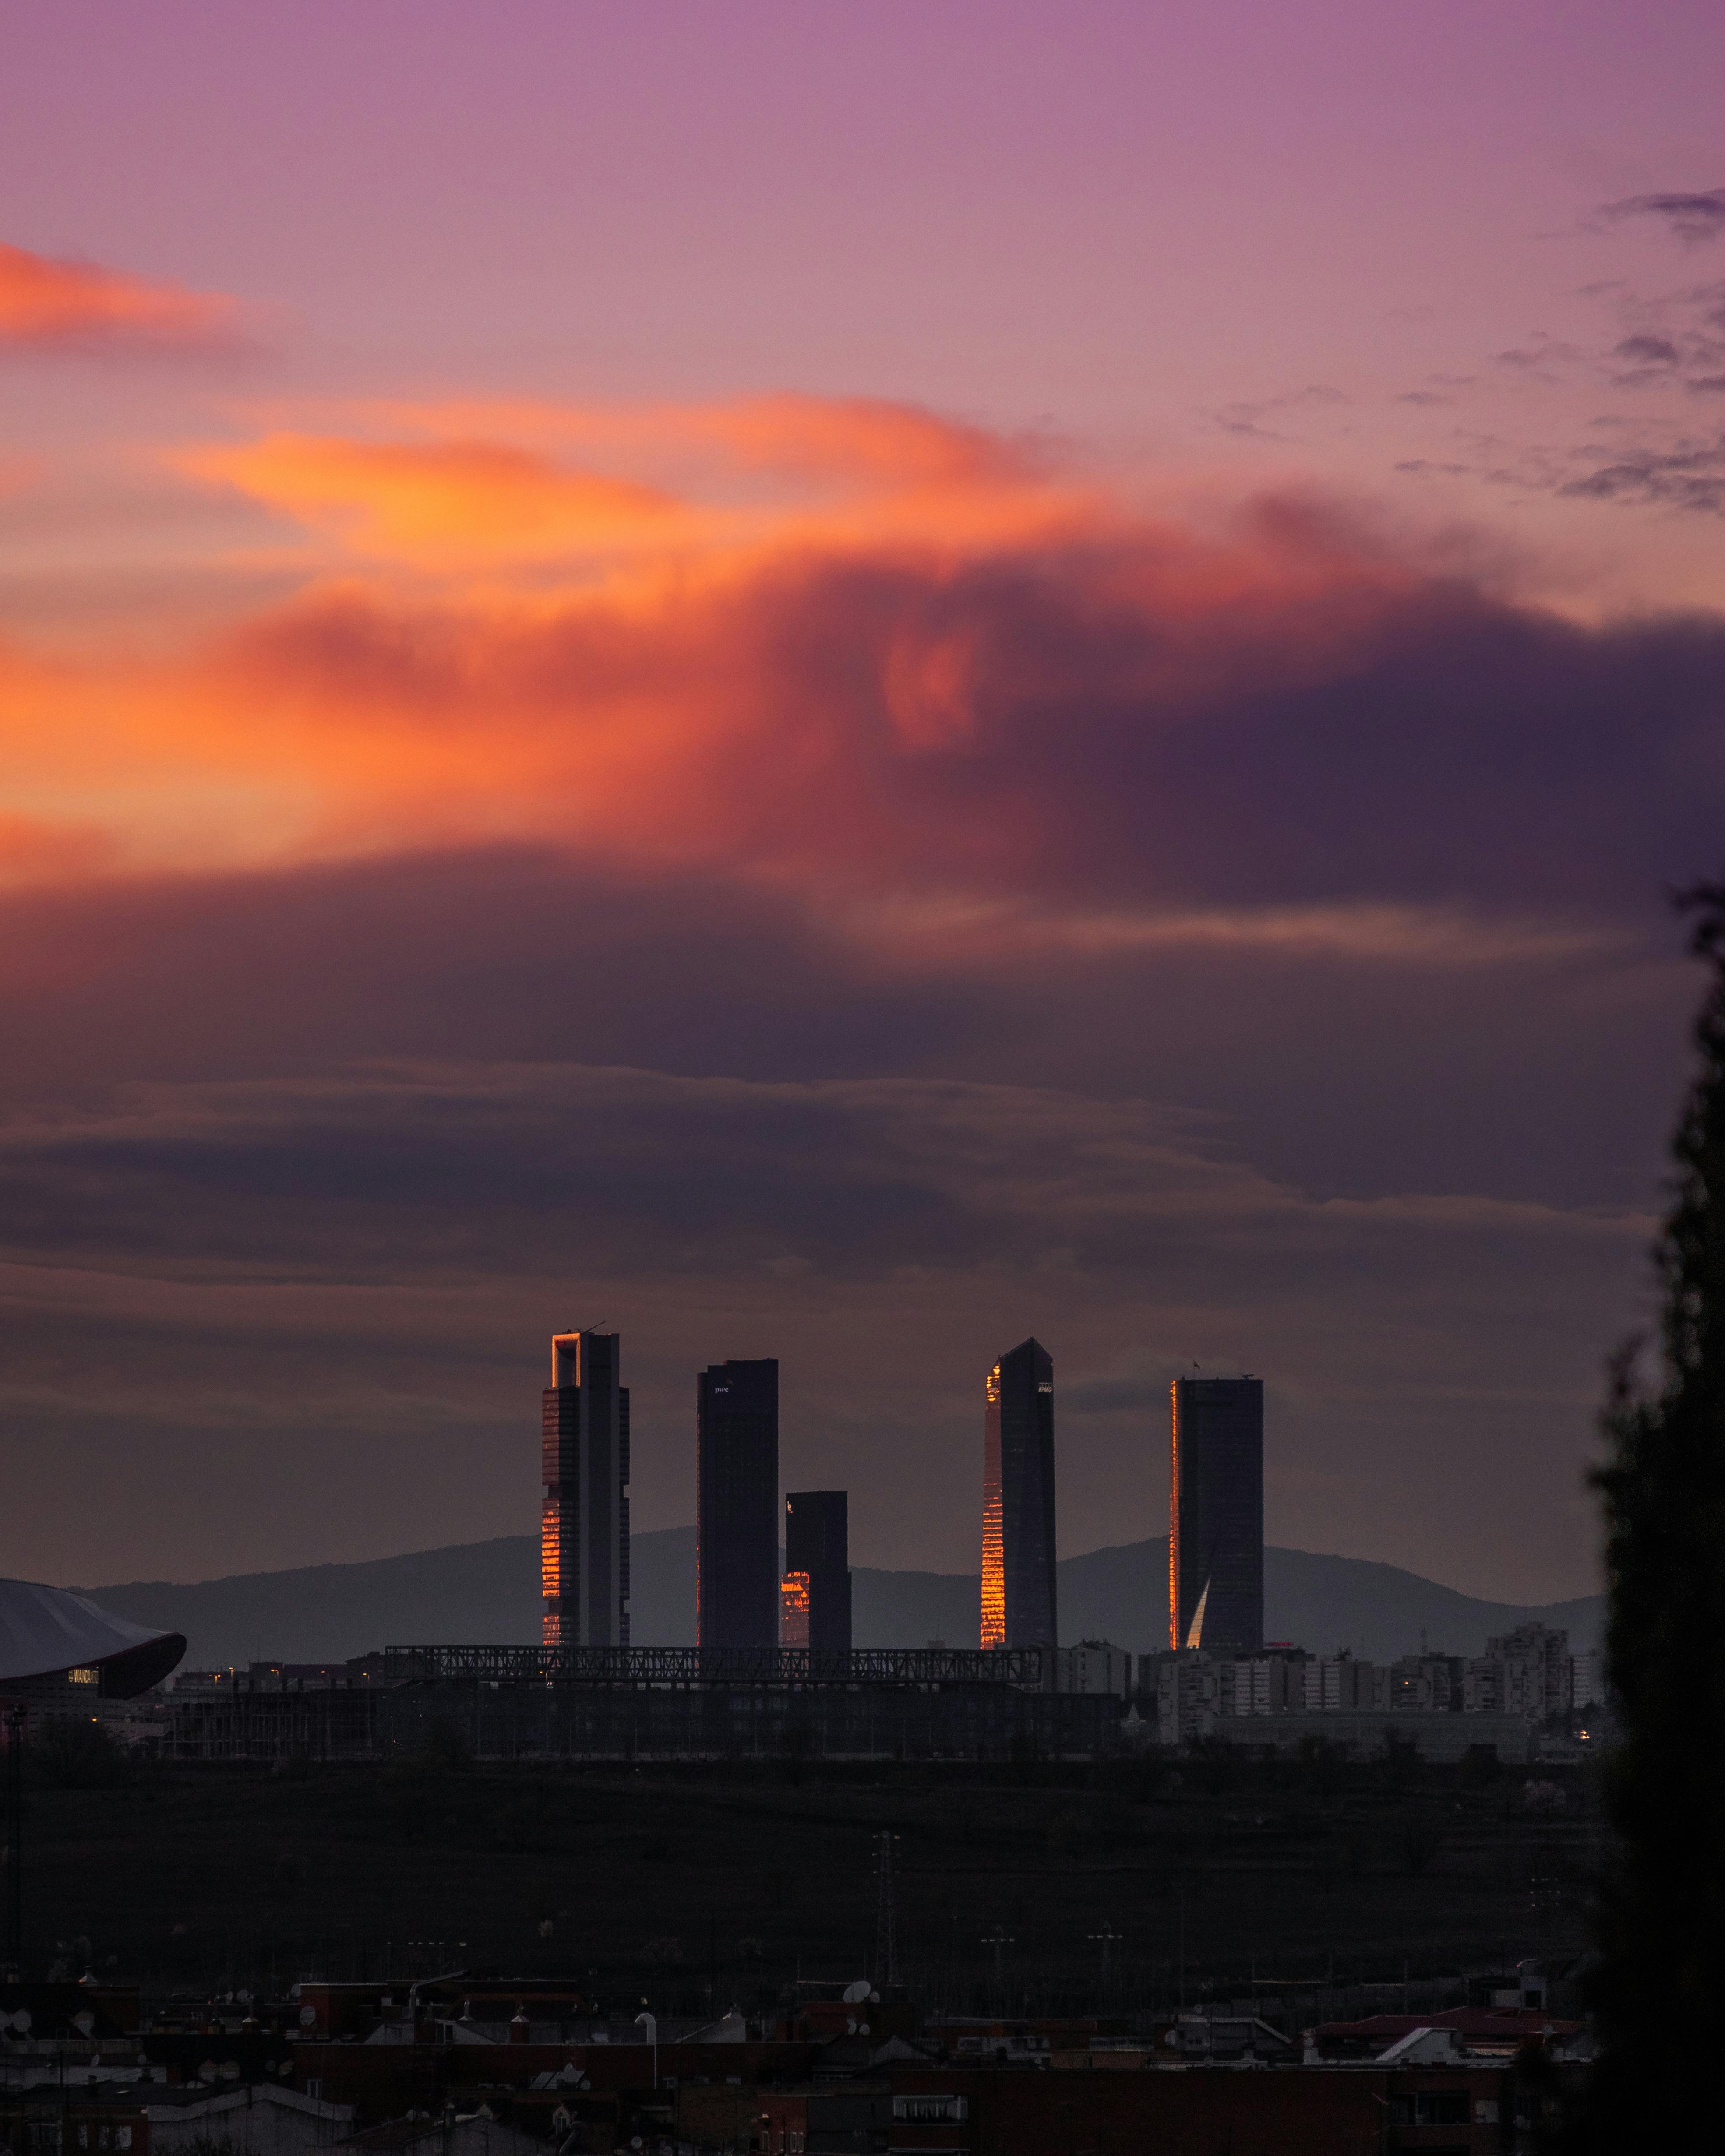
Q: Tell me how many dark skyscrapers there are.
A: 5